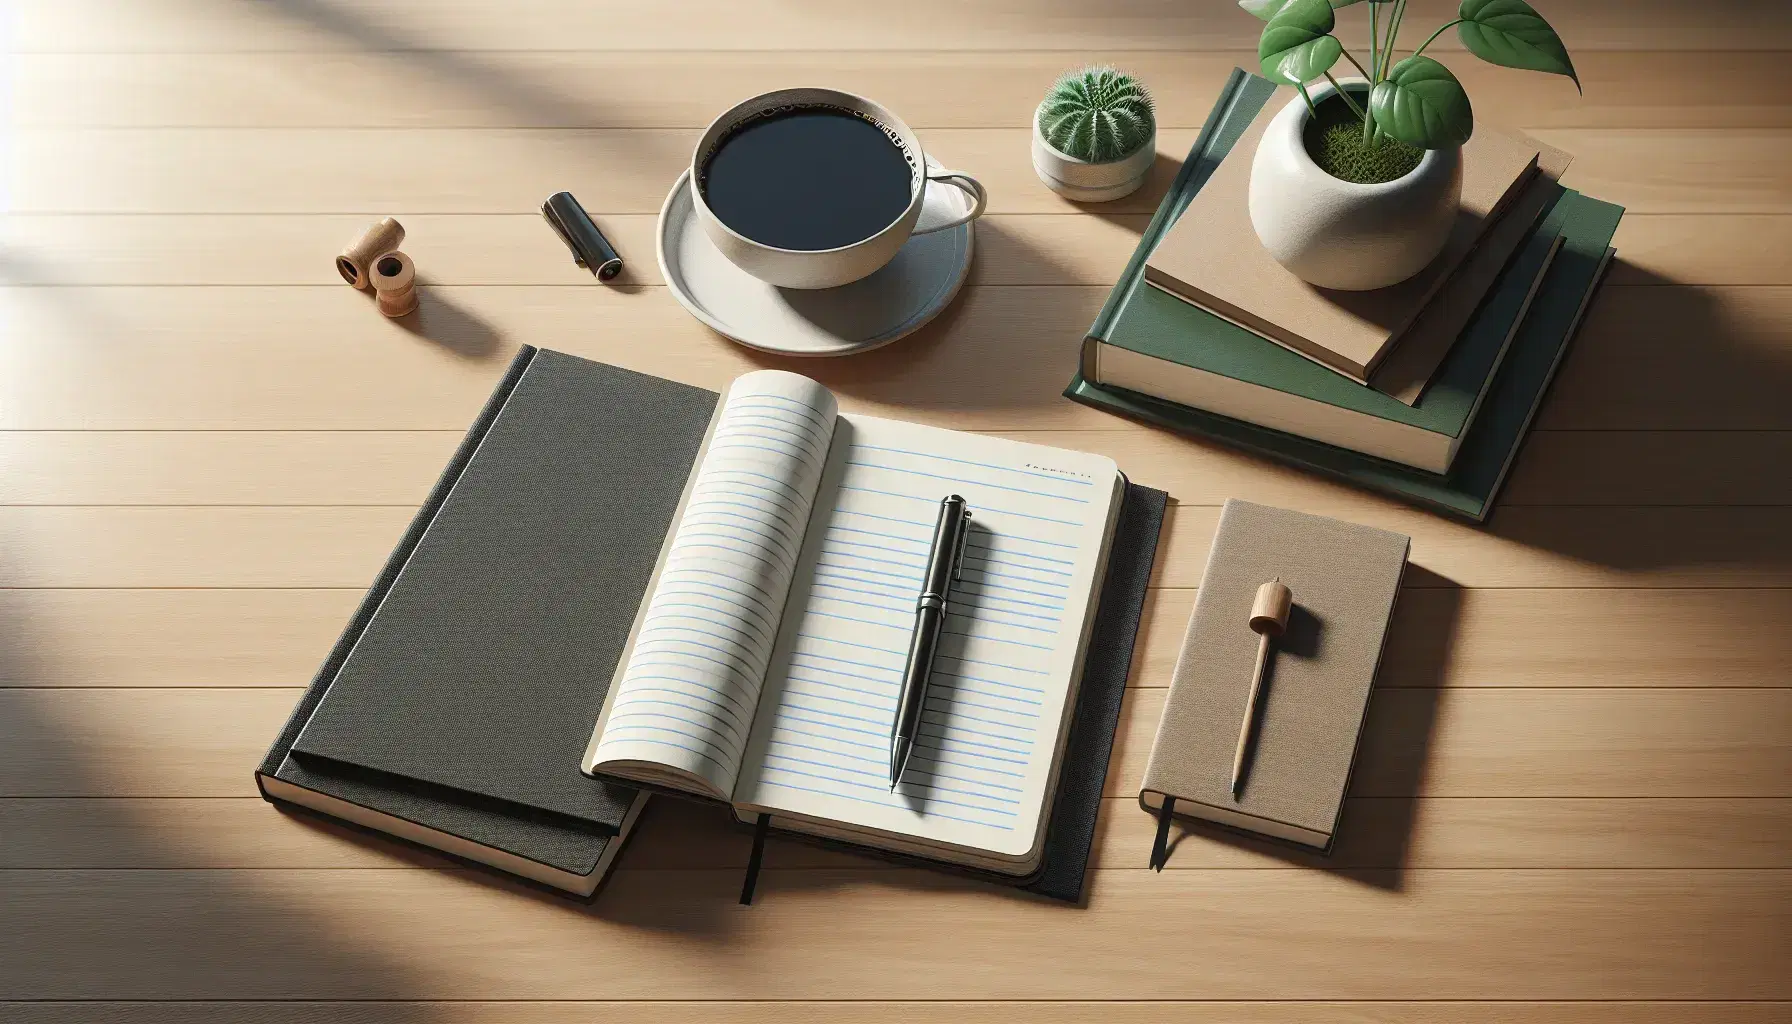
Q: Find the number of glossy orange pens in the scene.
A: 0